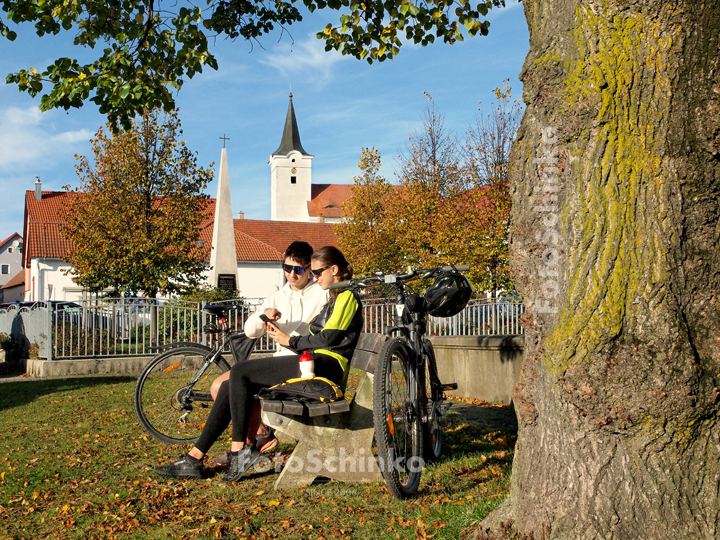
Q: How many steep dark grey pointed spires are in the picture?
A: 1